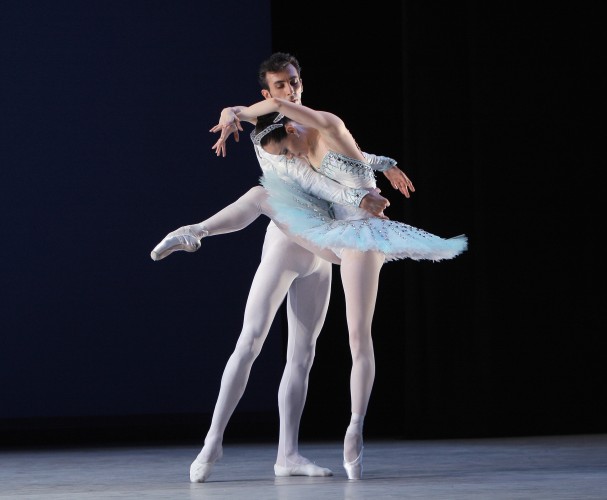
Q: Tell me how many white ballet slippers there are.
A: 4